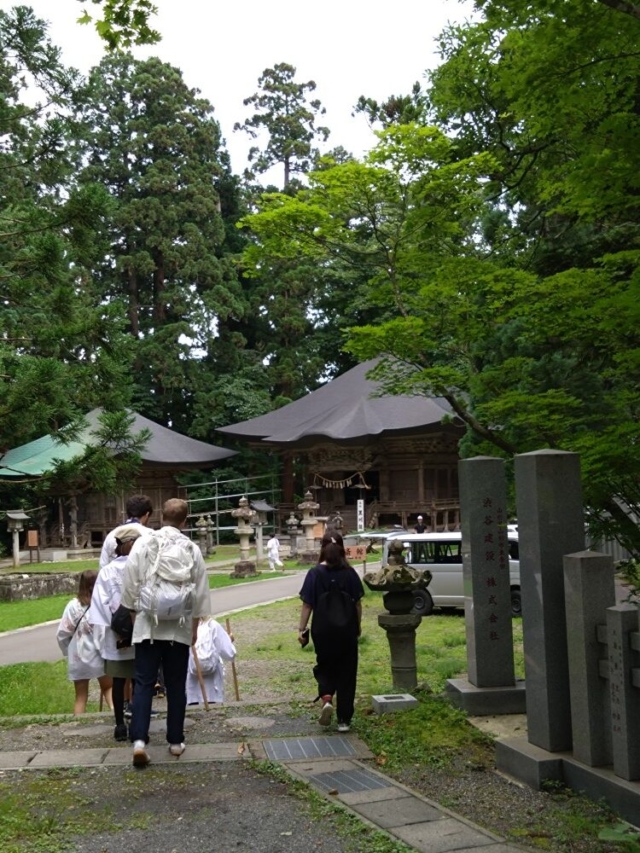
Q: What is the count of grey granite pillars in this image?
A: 4